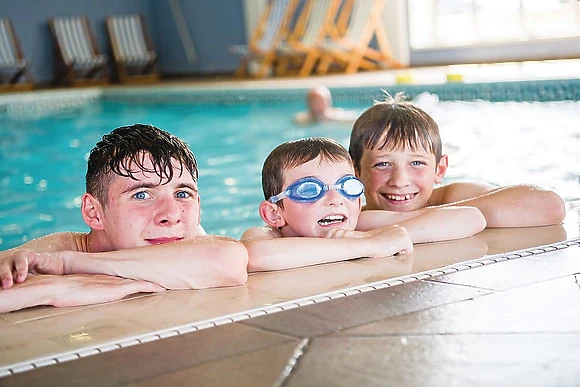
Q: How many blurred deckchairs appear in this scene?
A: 6